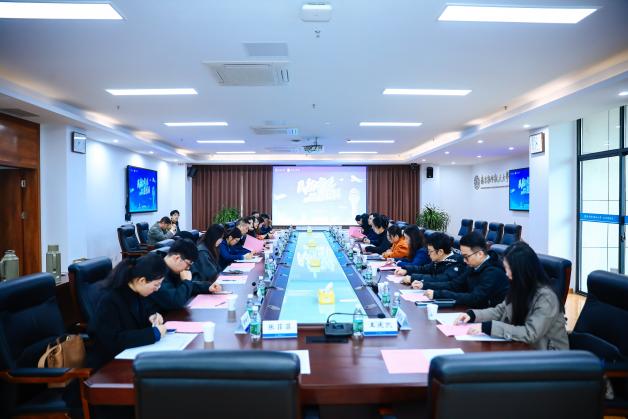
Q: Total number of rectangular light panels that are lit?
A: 10